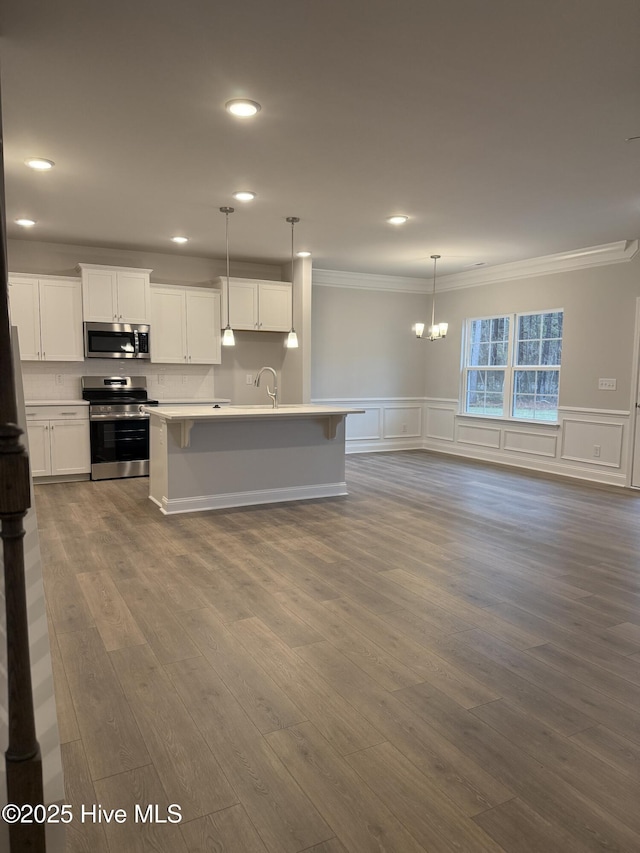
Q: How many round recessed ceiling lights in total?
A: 7